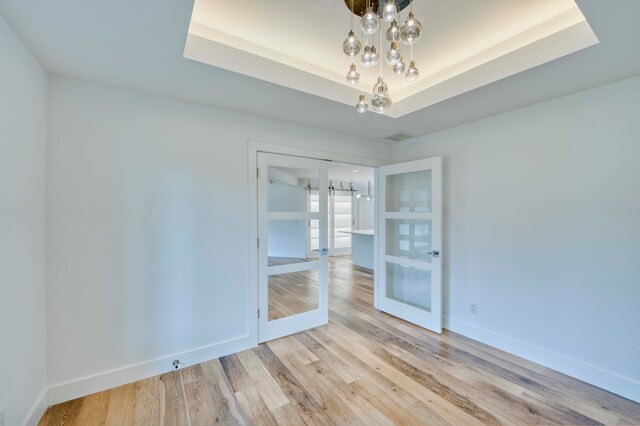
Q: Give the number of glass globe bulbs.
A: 14